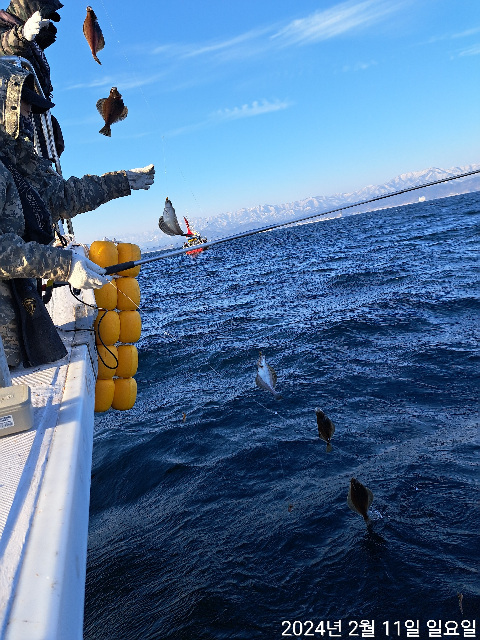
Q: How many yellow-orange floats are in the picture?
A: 10